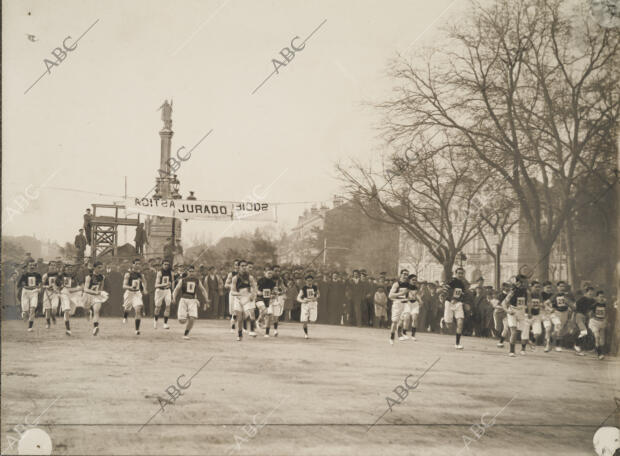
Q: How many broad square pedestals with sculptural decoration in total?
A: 1